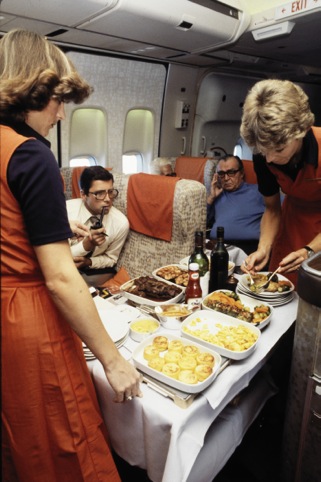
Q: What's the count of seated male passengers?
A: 2